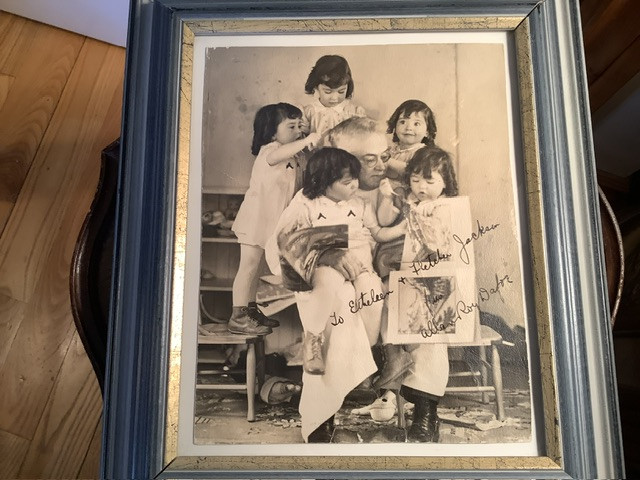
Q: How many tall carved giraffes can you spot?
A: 0